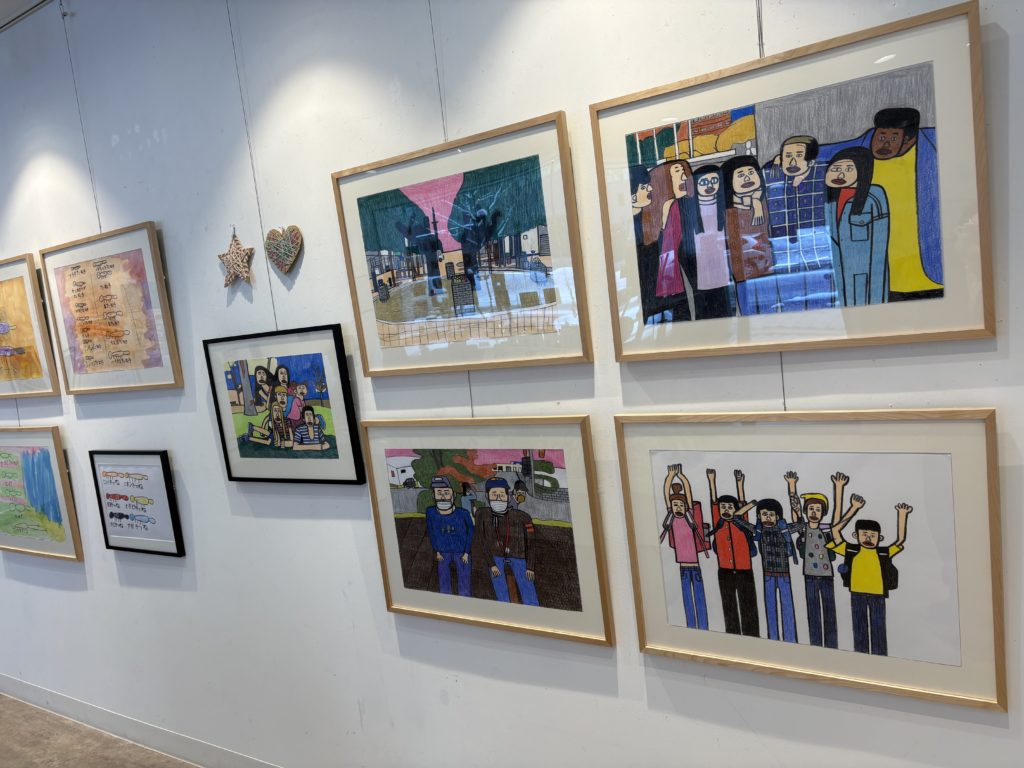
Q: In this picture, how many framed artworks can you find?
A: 9